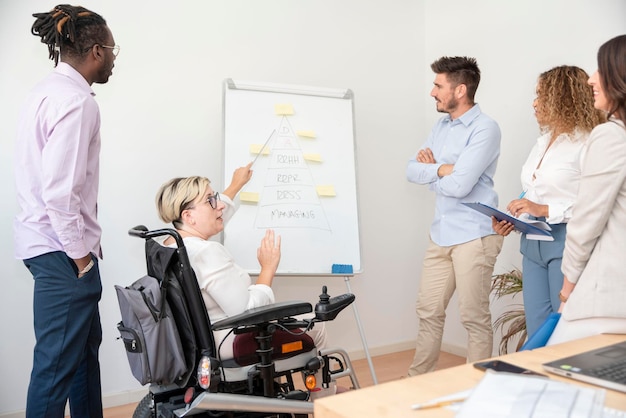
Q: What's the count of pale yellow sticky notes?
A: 6